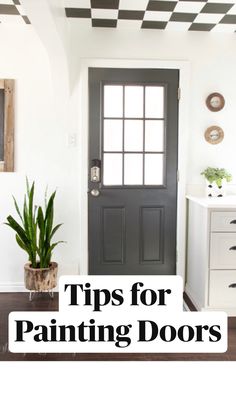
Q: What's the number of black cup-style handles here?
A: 3